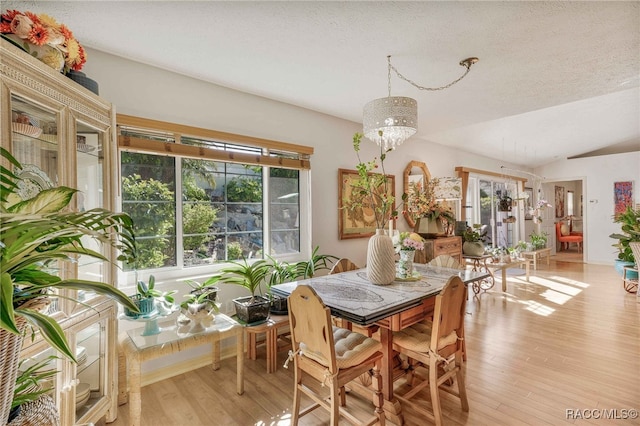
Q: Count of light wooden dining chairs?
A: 4